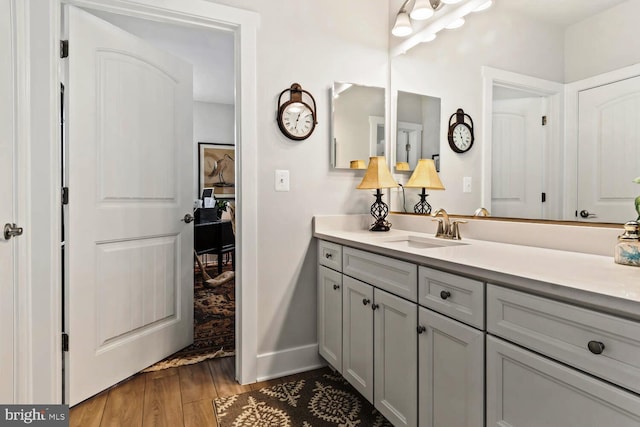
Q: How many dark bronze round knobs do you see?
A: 7